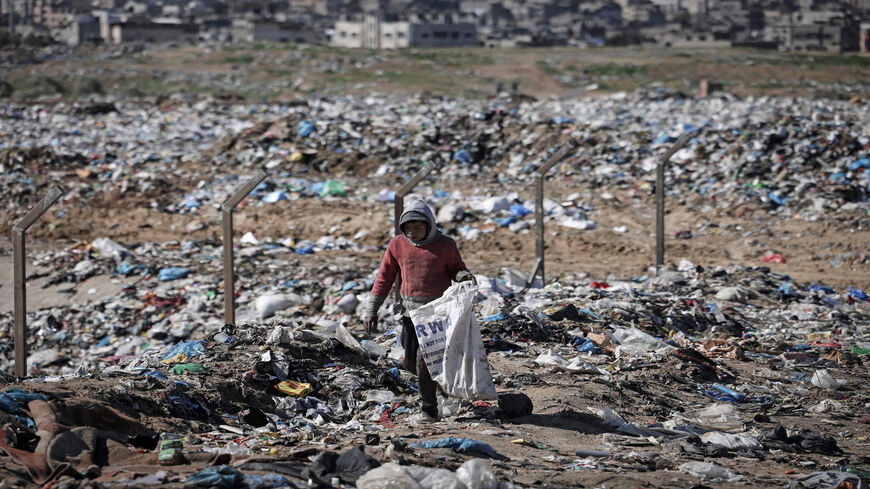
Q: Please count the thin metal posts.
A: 5